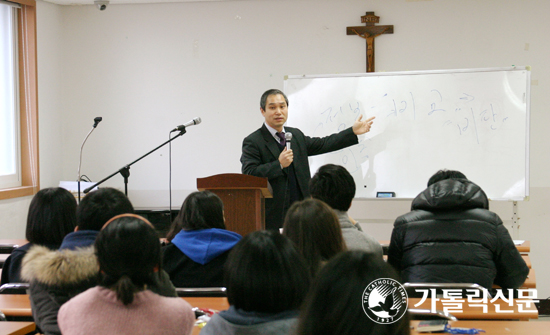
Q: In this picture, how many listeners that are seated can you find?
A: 9